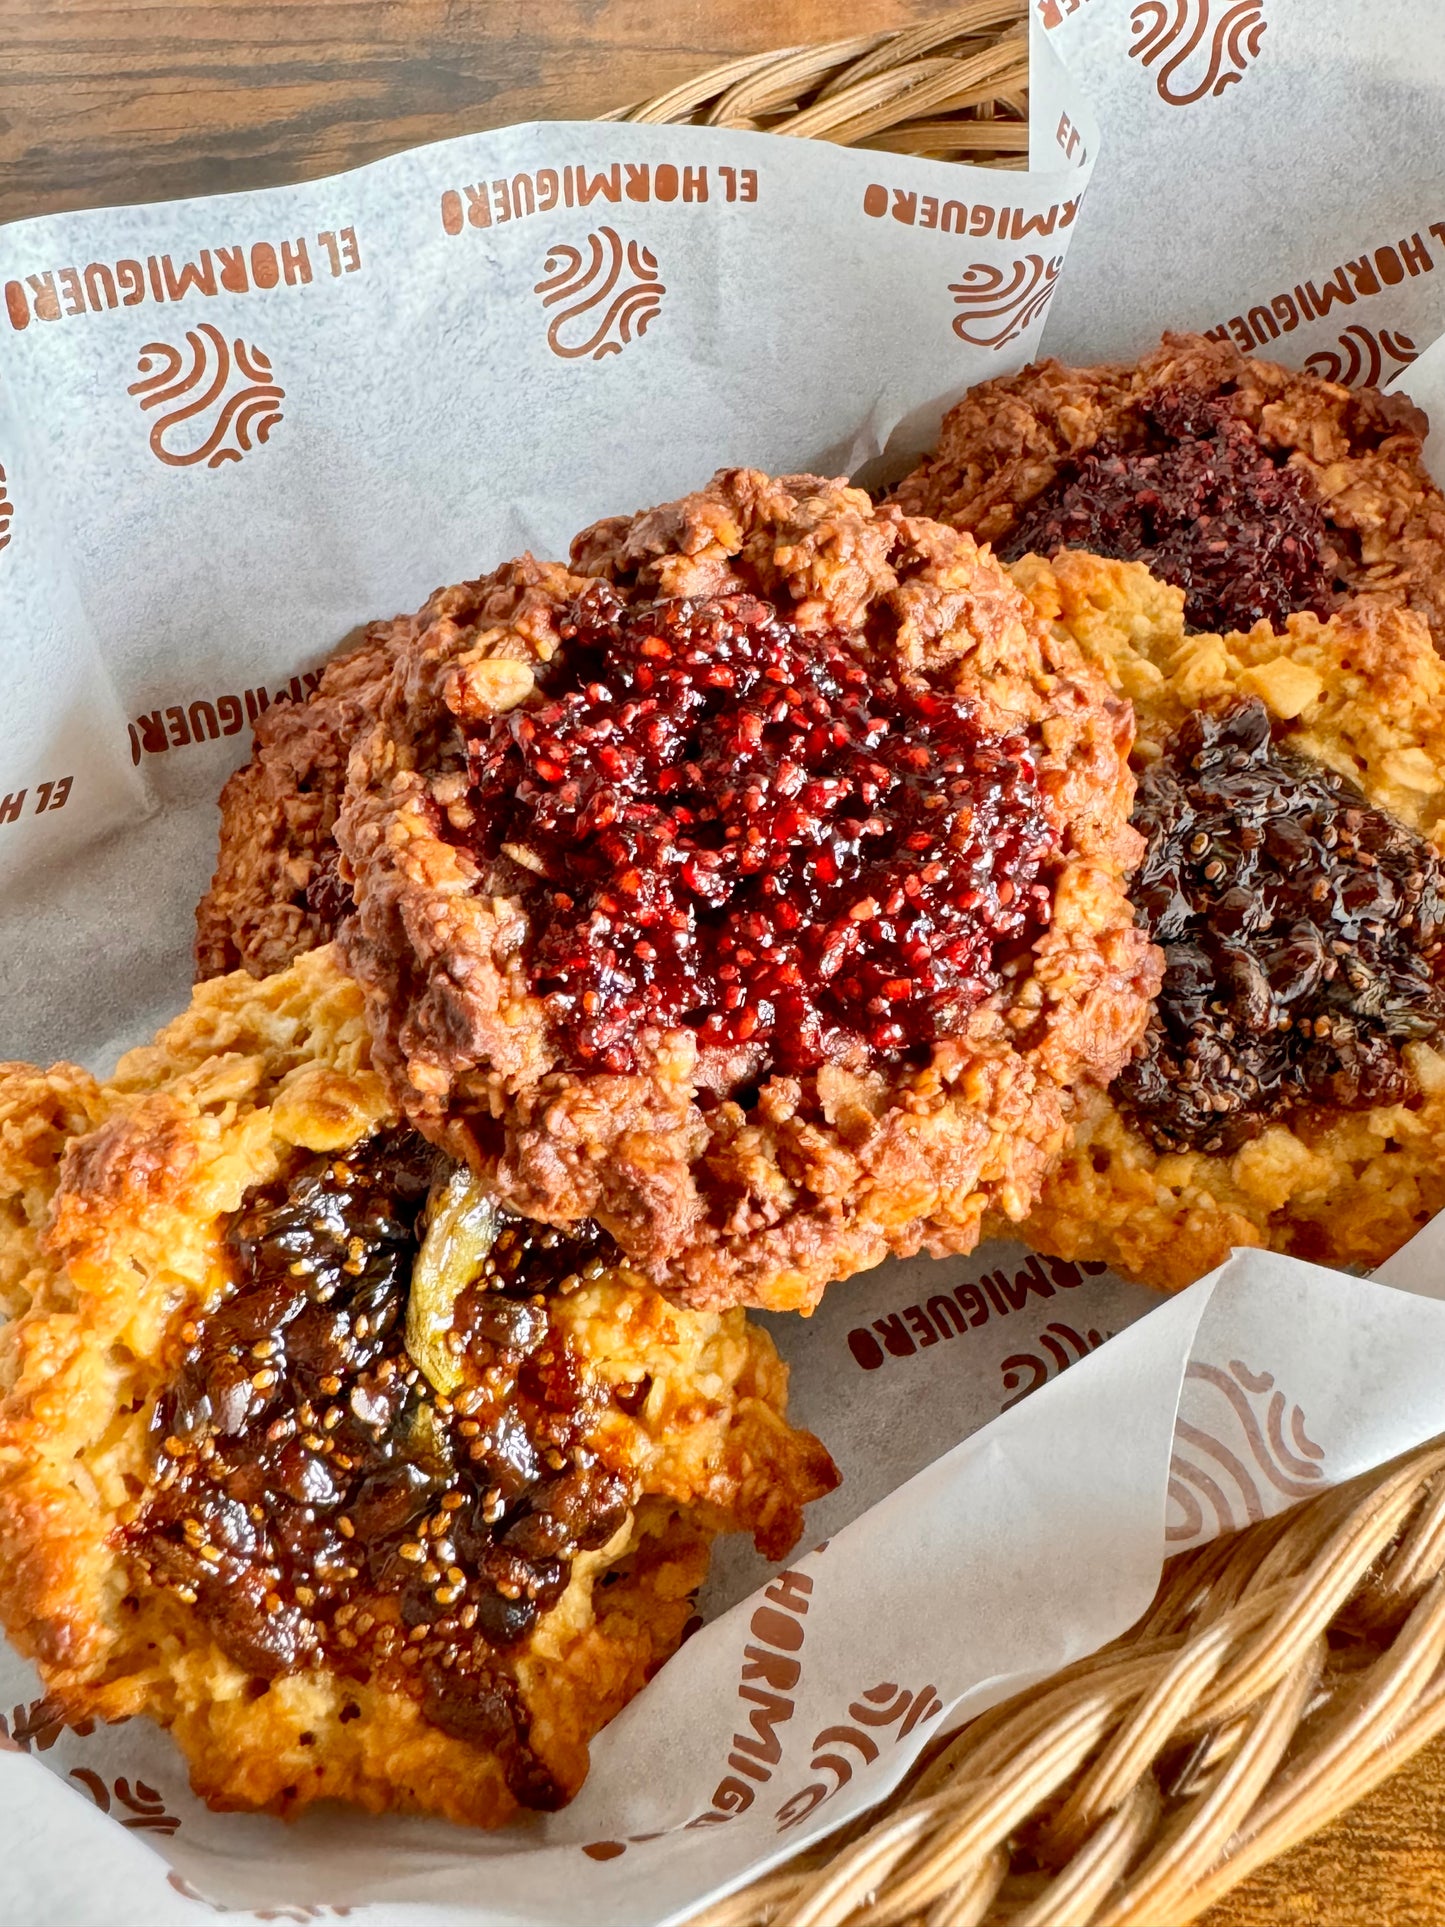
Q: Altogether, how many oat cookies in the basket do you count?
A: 5